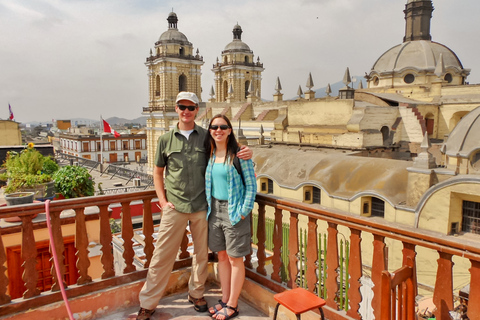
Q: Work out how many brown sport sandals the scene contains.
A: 0